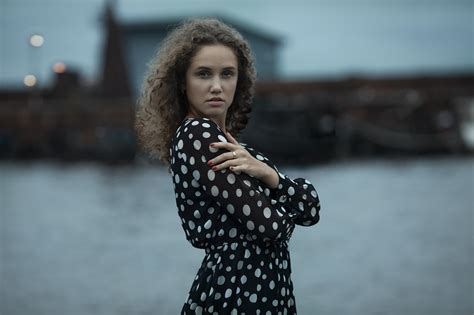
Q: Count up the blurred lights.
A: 3